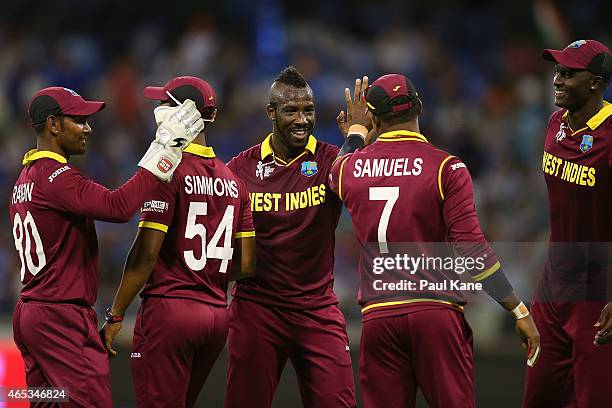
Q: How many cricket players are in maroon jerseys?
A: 5